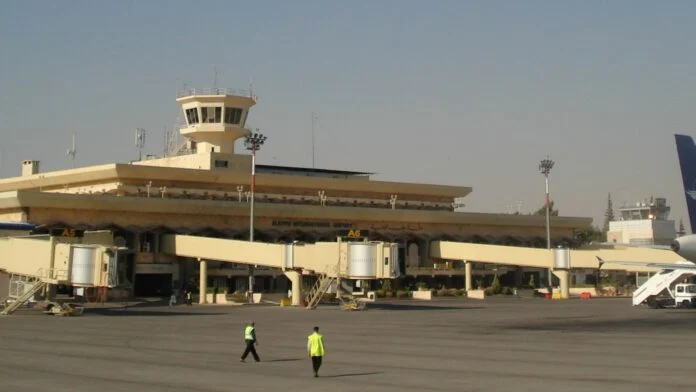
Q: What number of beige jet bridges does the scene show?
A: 3